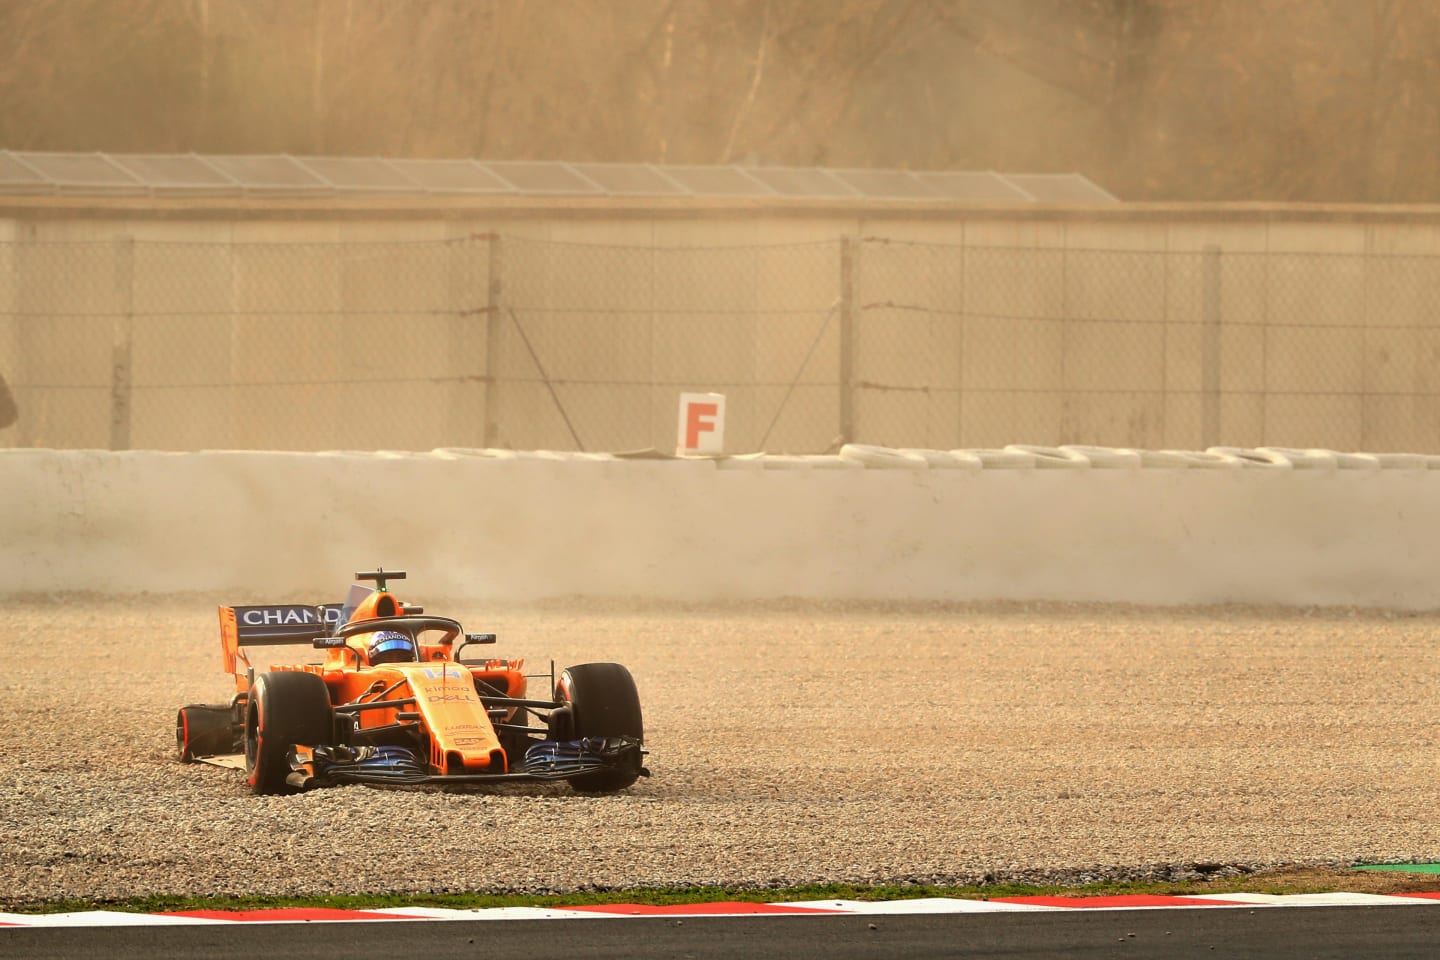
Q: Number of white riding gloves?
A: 0